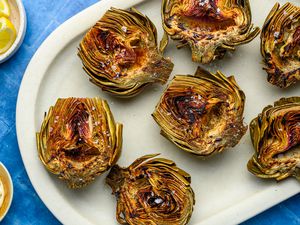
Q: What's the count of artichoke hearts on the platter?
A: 7